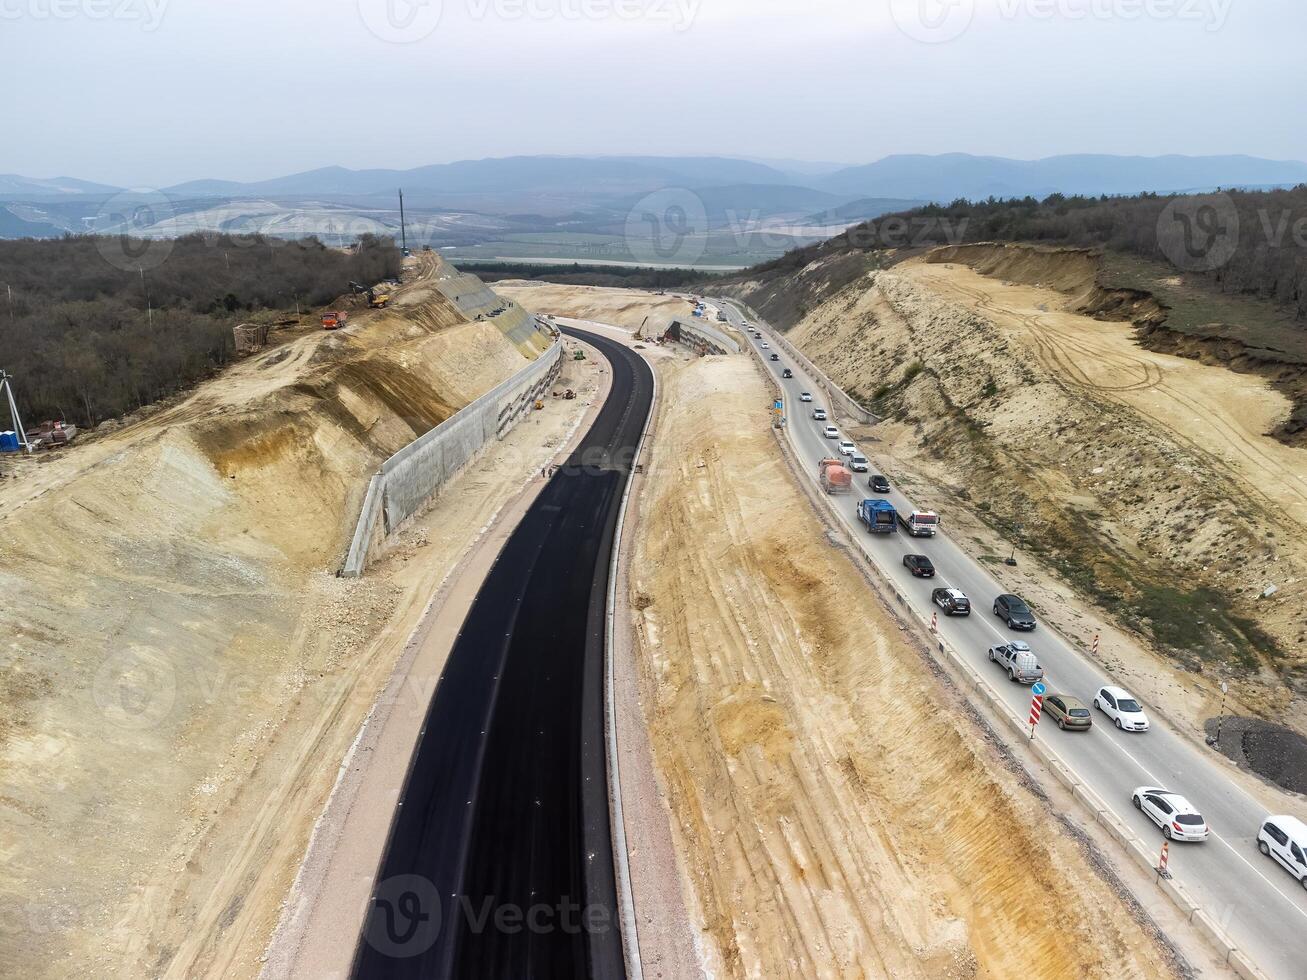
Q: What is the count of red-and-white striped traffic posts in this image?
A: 4